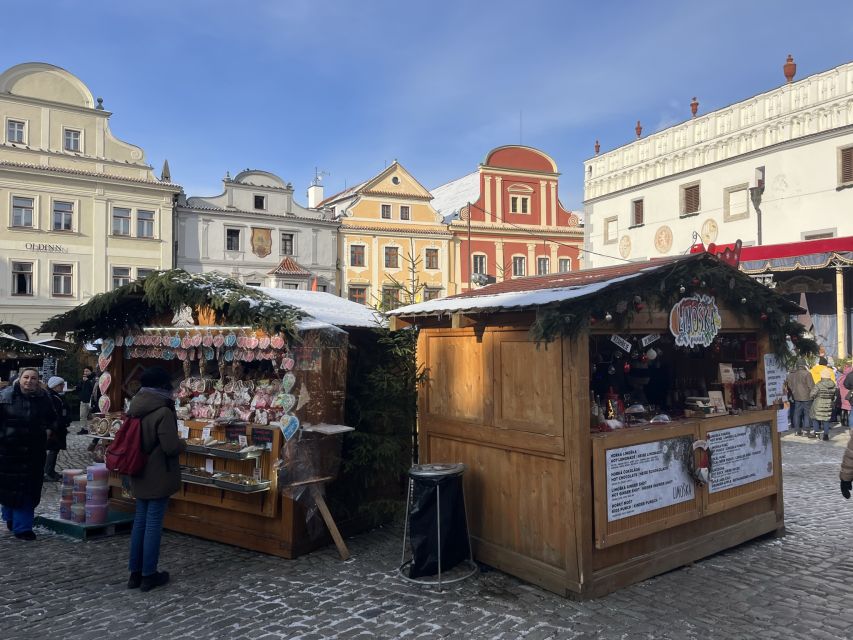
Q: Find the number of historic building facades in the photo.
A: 5